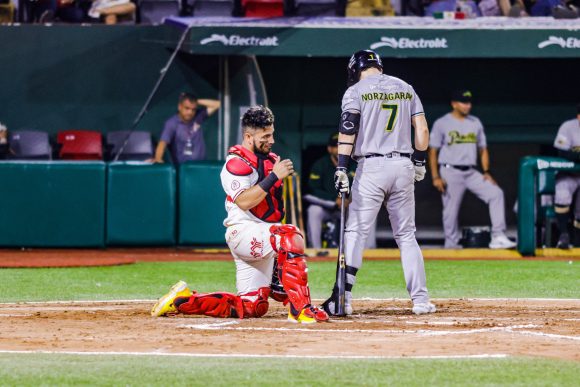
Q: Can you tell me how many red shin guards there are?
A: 2